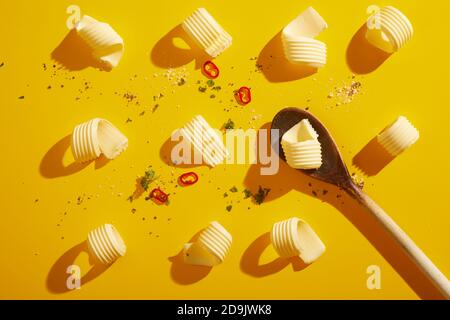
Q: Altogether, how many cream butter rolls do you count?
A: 11